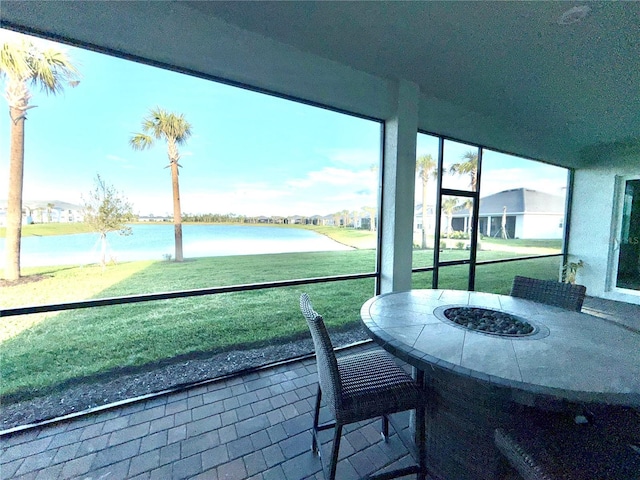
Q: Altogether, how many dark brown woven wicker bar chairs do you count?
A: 3